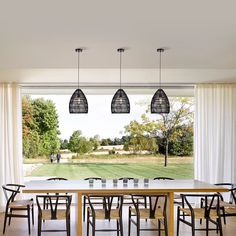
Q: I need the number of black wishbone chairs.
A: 10